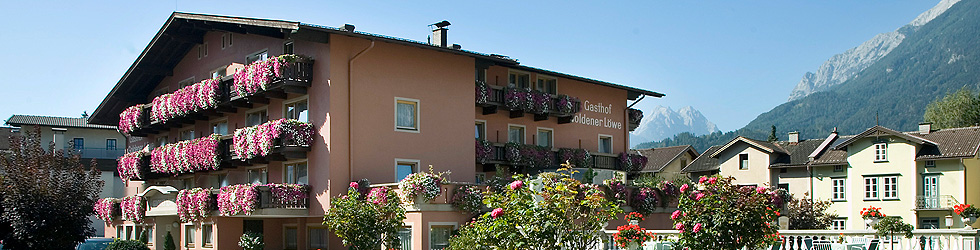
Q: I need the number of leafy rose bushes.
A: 3